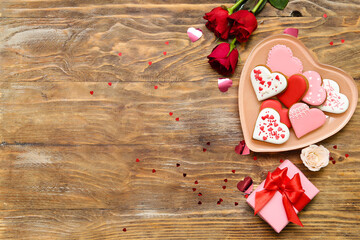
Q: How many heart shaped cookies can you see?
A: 8